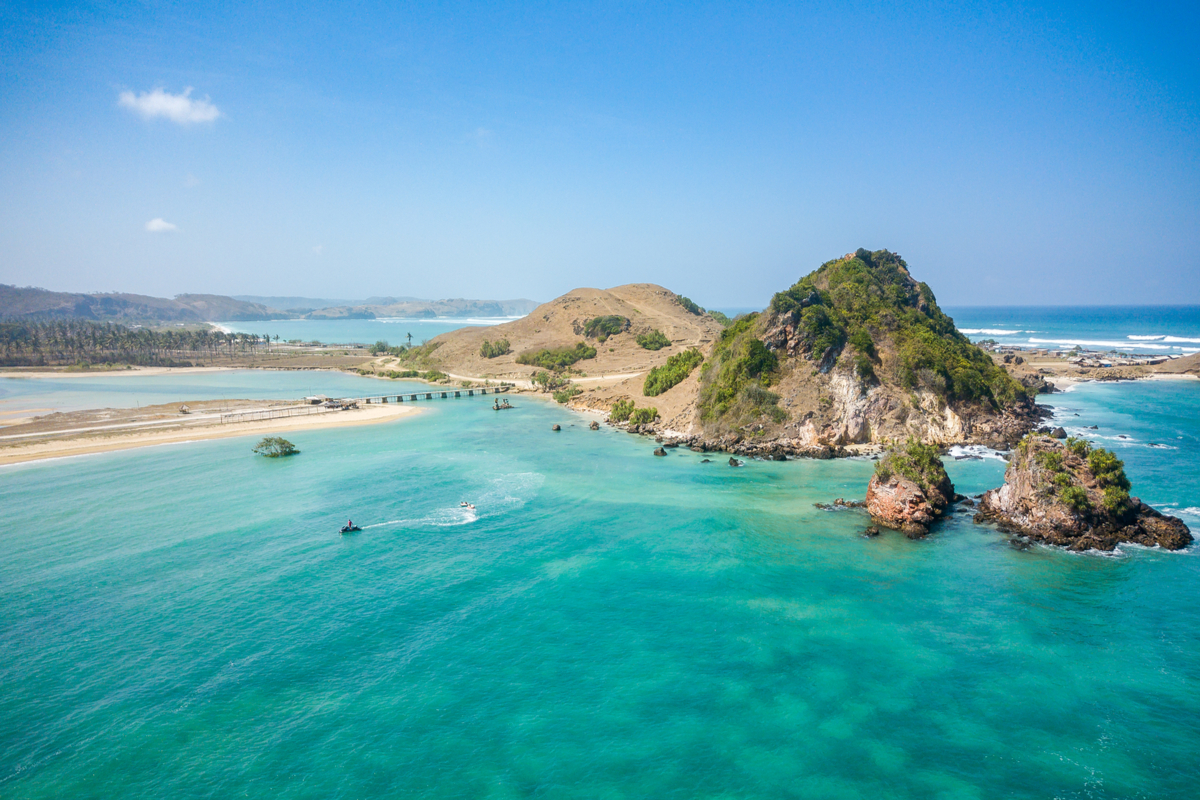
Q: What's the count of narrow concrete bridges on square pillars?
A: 1